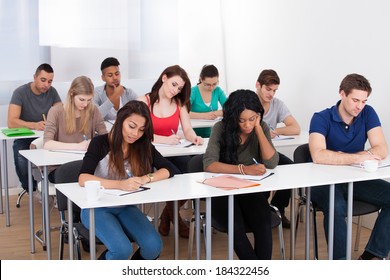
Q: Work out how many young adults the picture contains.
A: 9